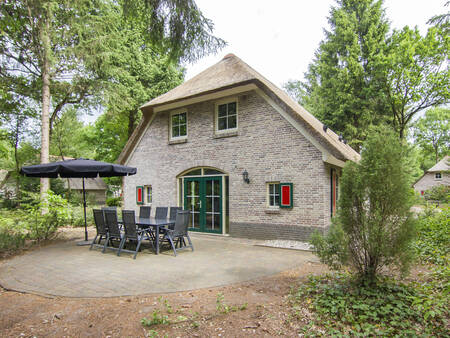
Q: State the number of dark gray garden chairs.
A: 8